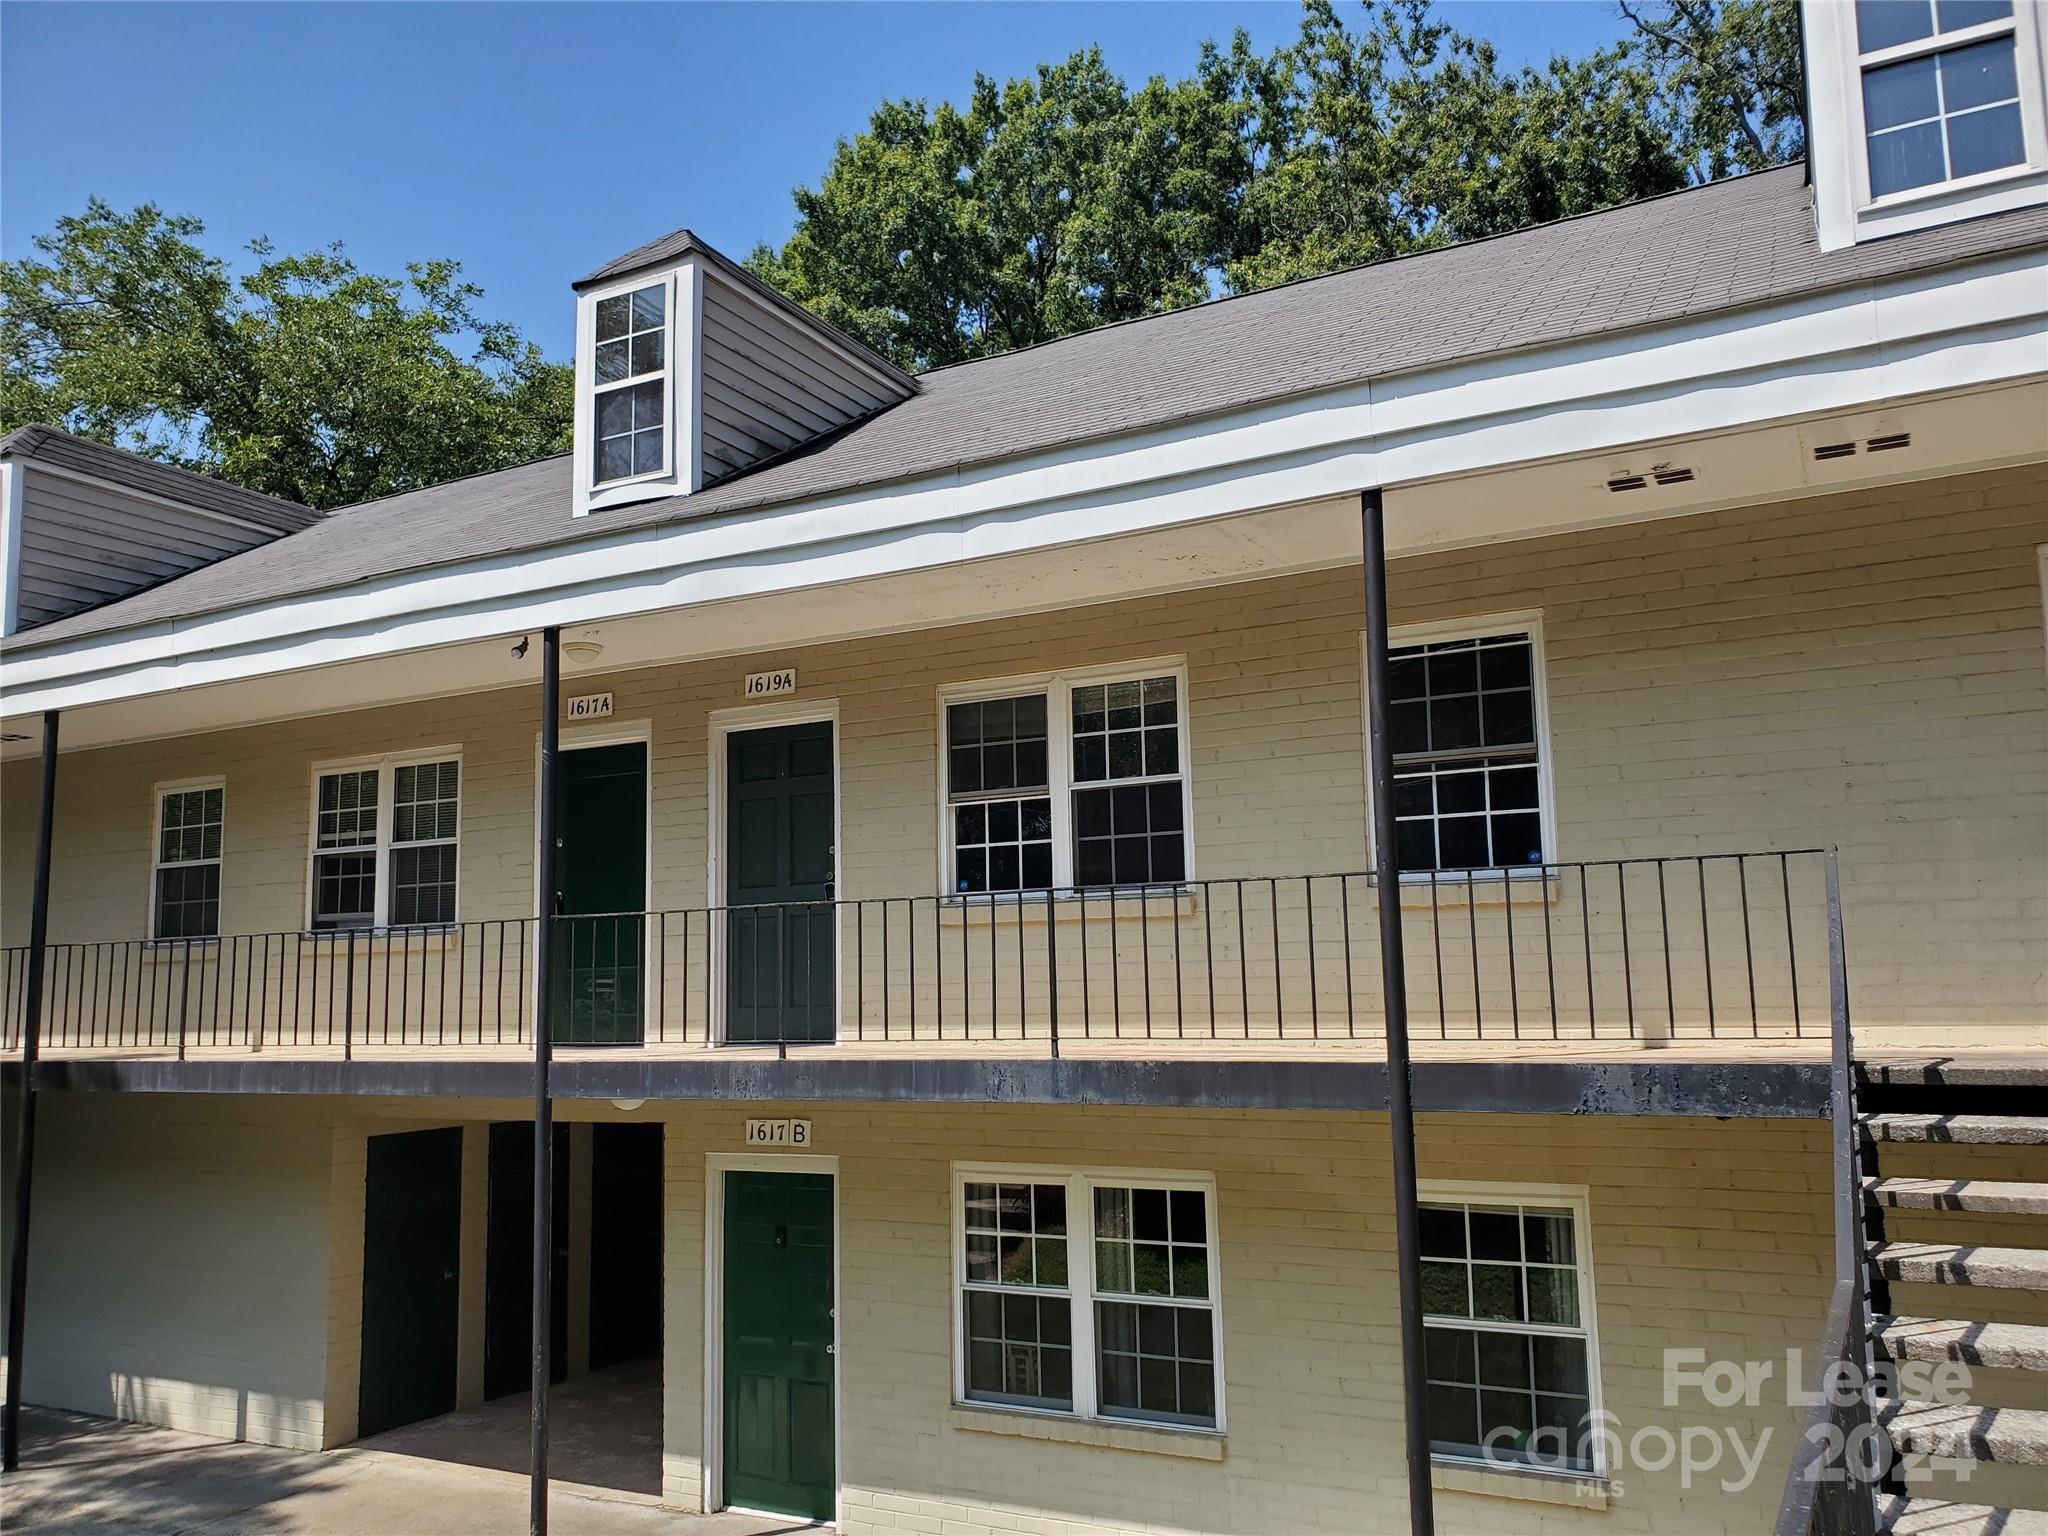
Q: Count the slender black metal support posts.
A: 3